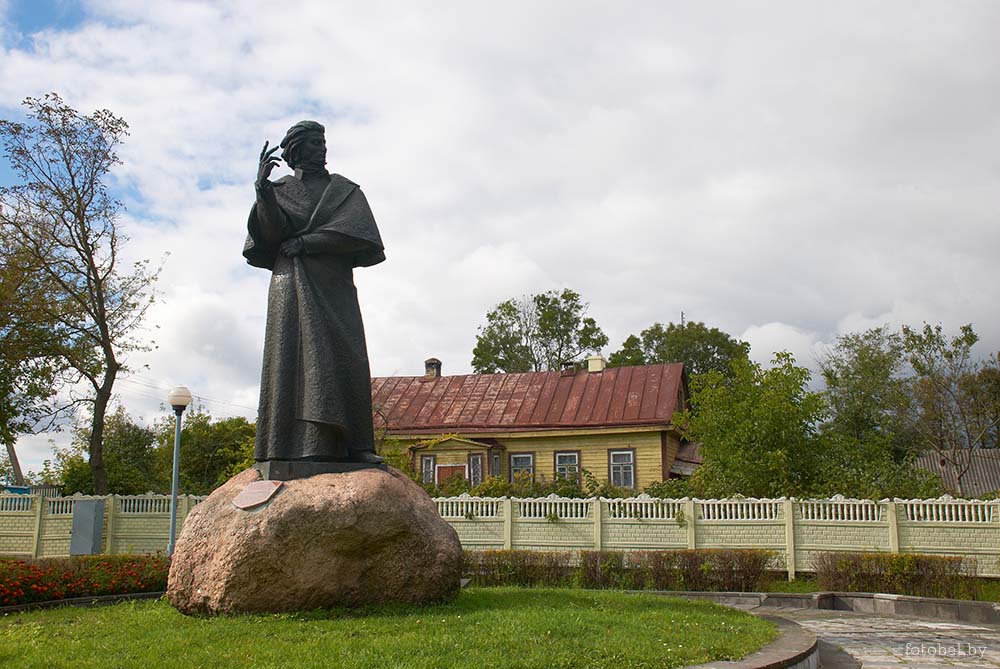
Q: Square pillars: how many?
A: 8